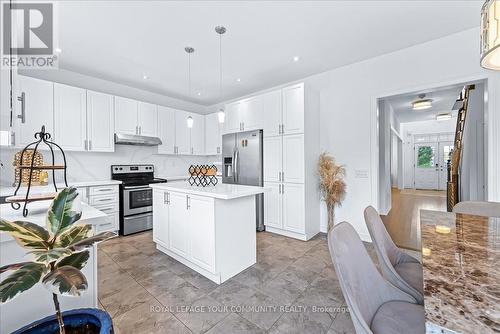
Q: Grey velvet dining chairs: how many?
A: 3